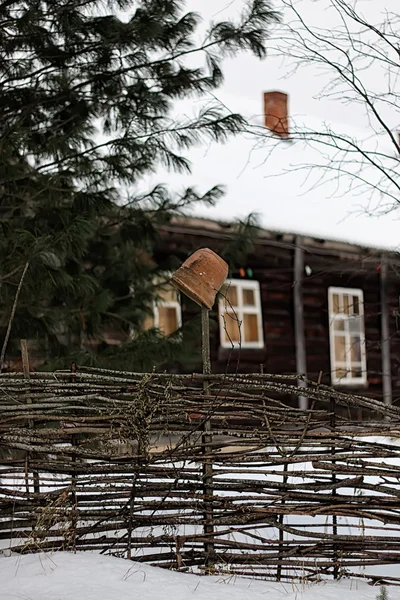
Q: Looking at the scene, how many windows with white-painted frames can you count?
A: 3